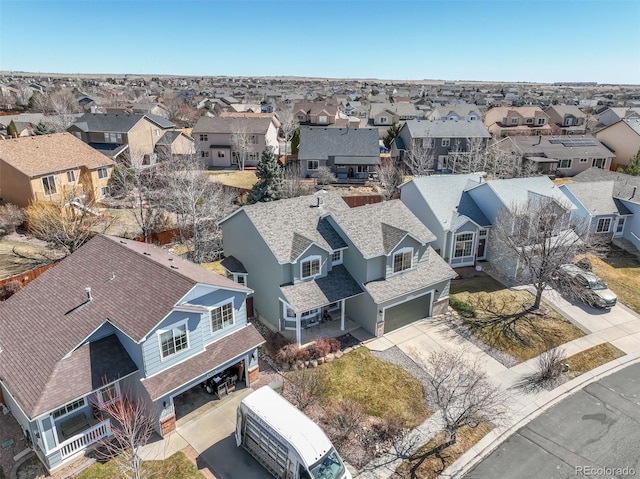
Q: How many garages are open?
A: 1